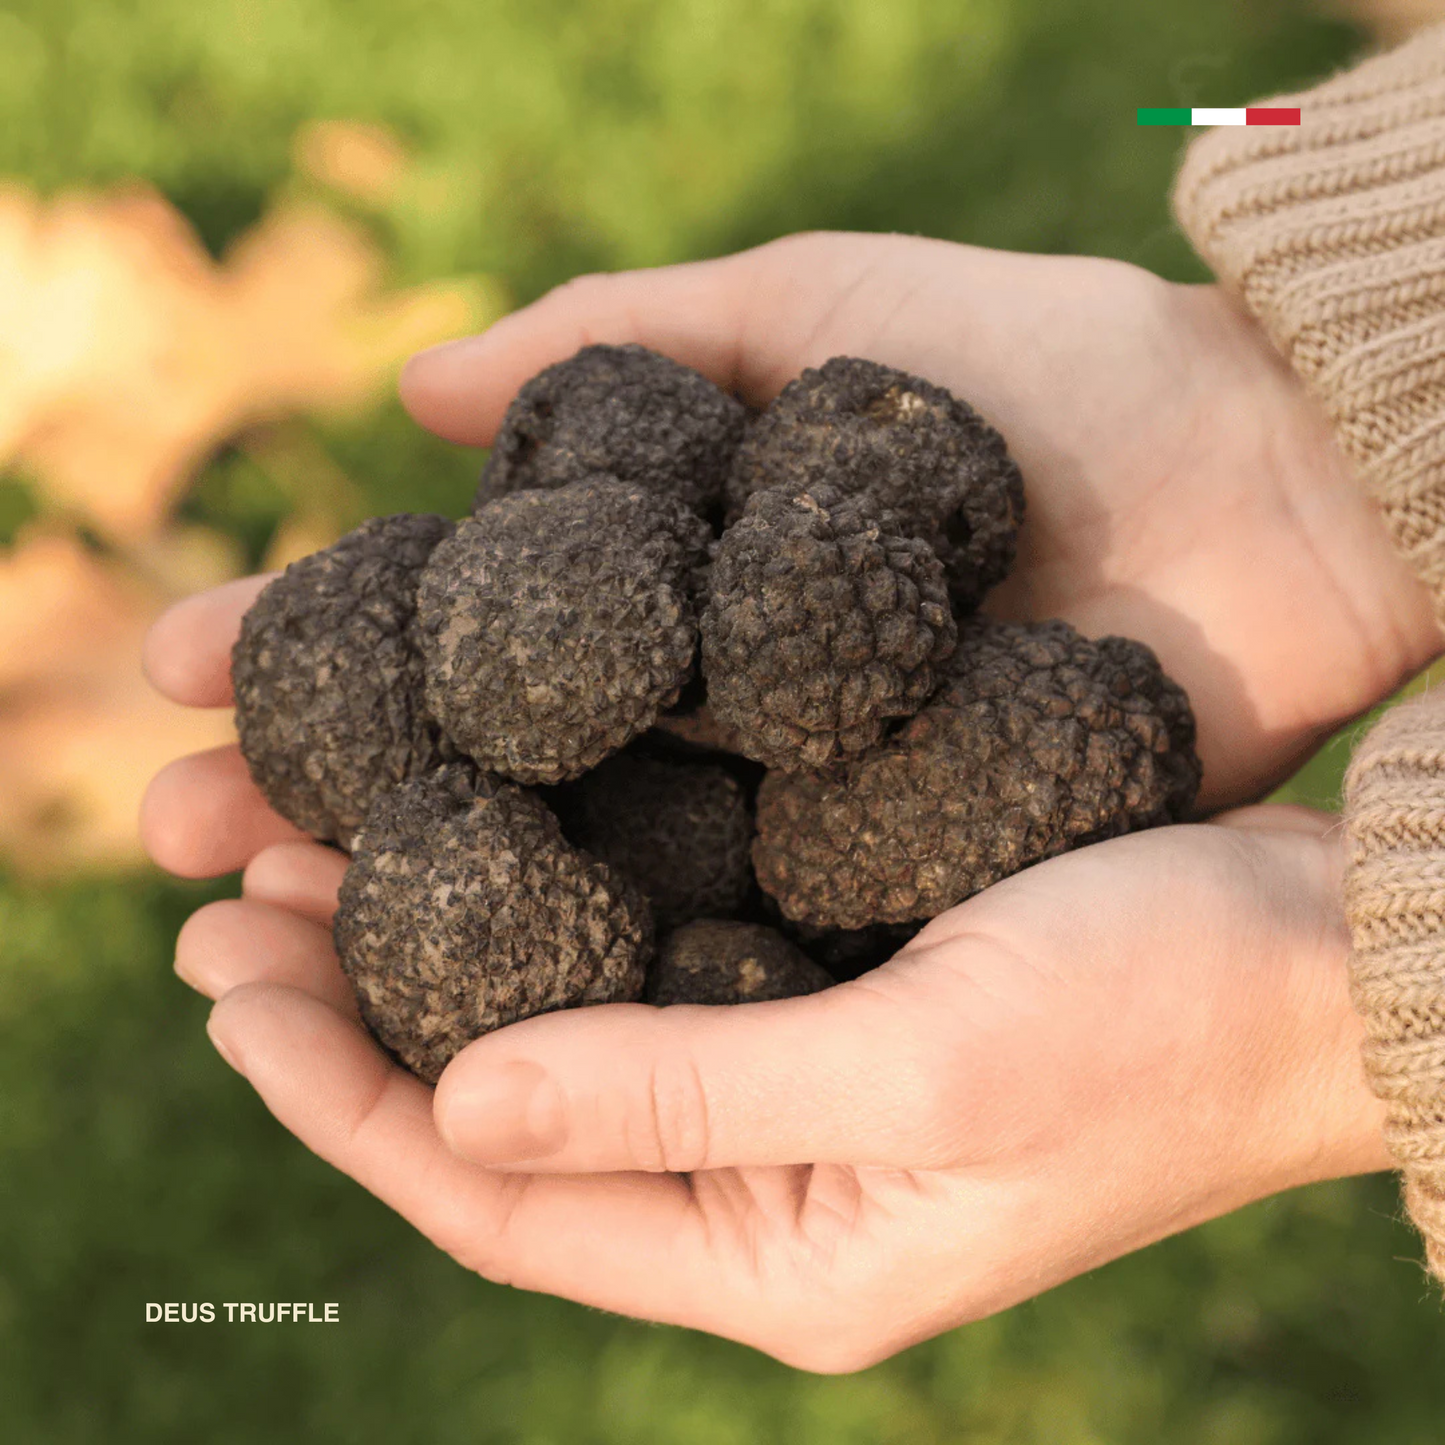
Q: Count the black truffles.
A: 9